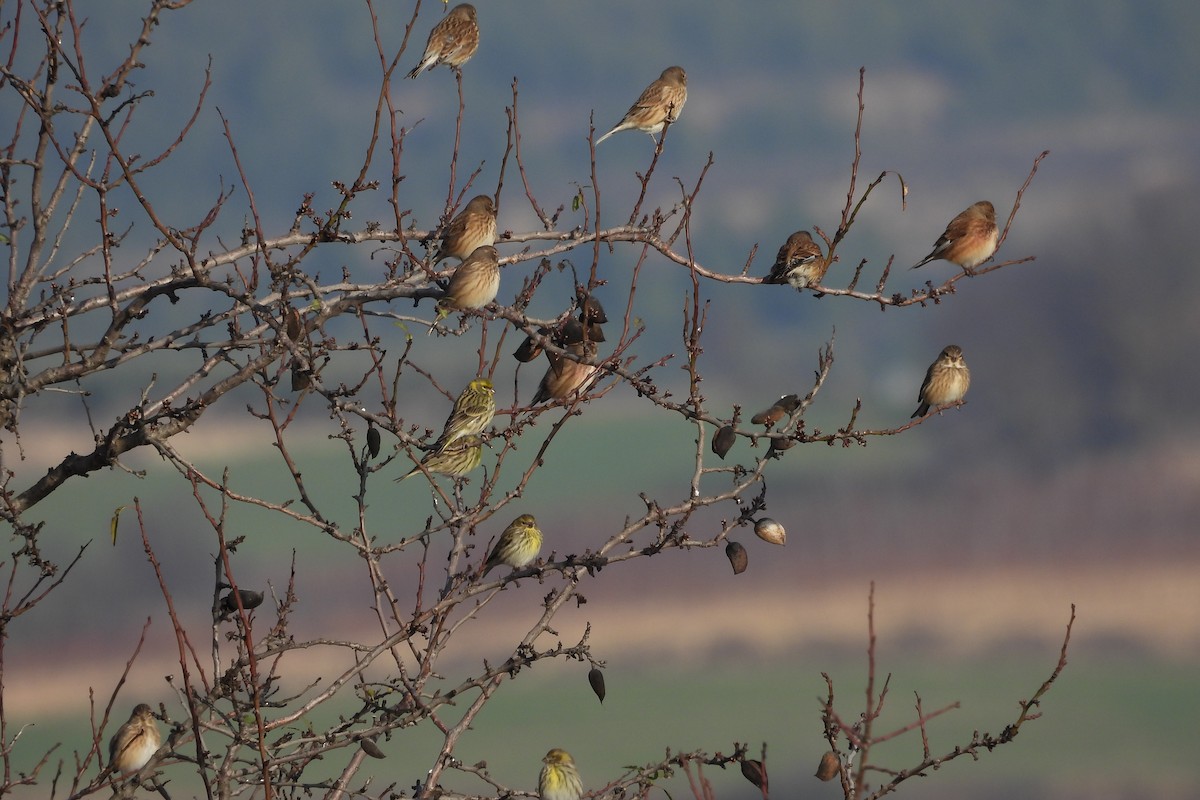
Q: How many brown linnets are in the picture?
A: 9